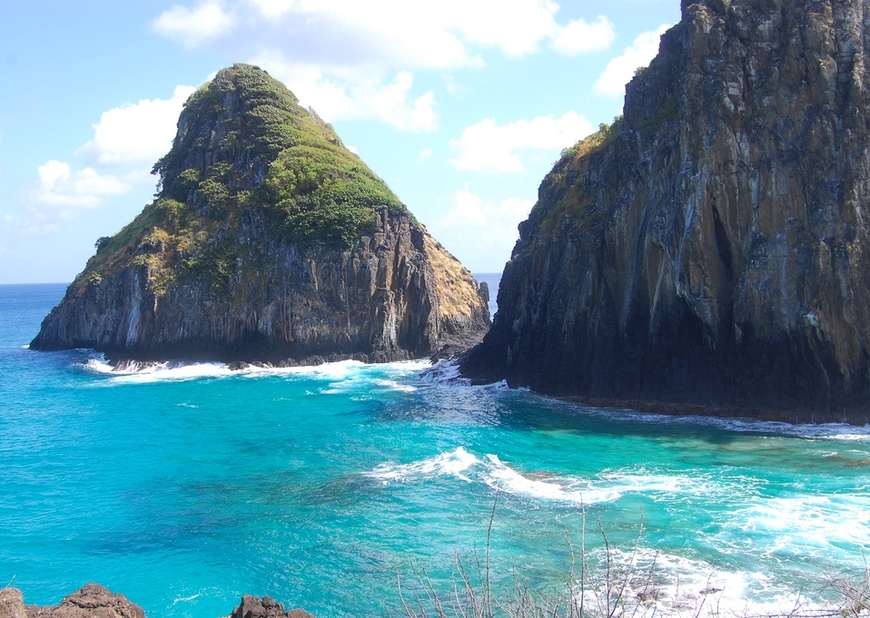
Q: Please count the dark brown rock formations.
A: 2